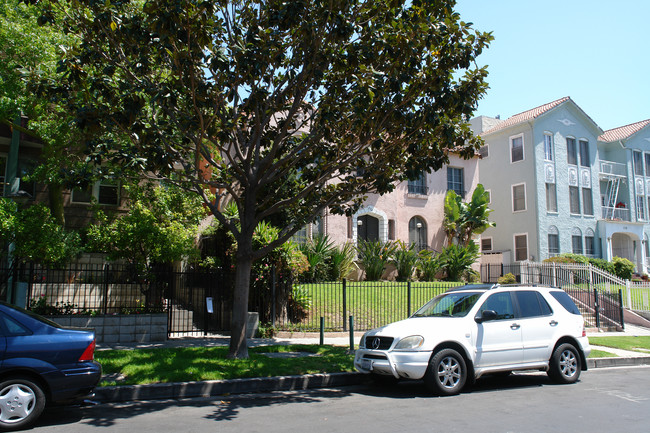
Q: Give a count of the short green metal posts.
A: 2